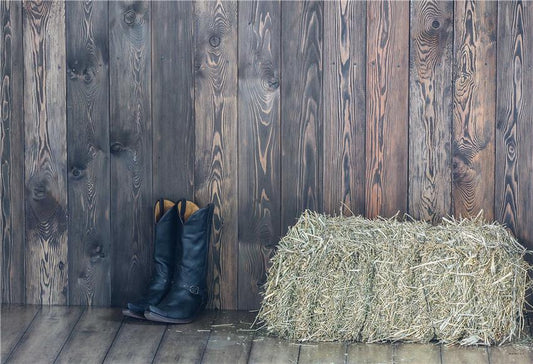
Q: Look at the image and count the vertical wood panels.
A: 13